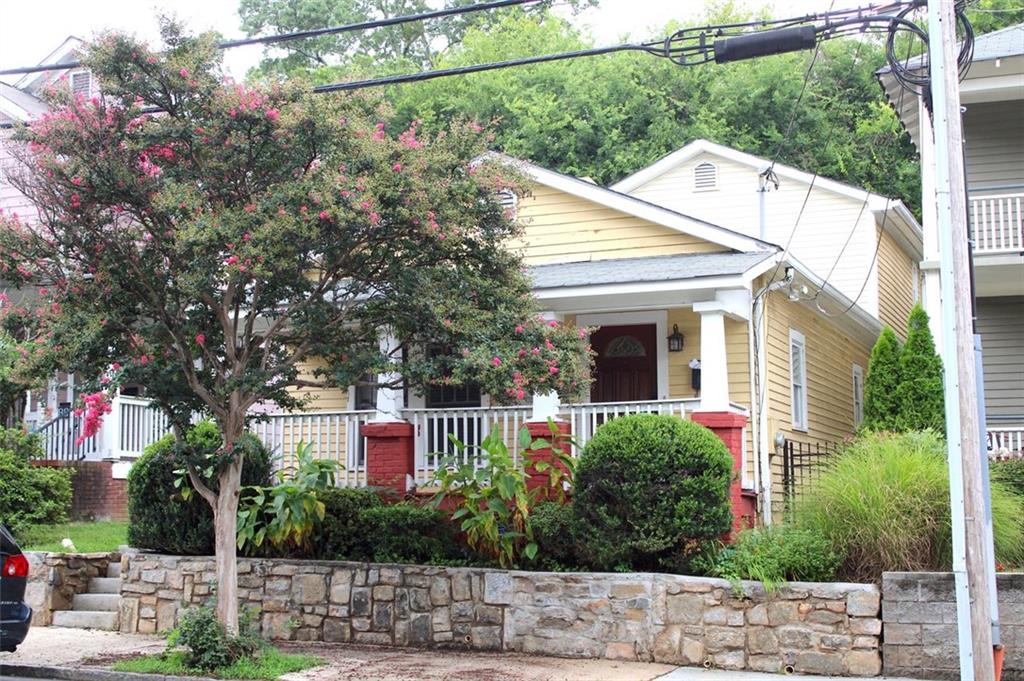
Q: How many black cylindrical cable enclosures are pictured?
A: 1